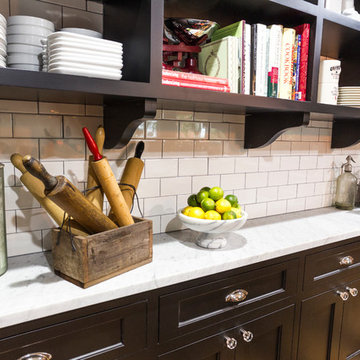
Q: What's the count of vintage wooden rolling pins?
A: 5